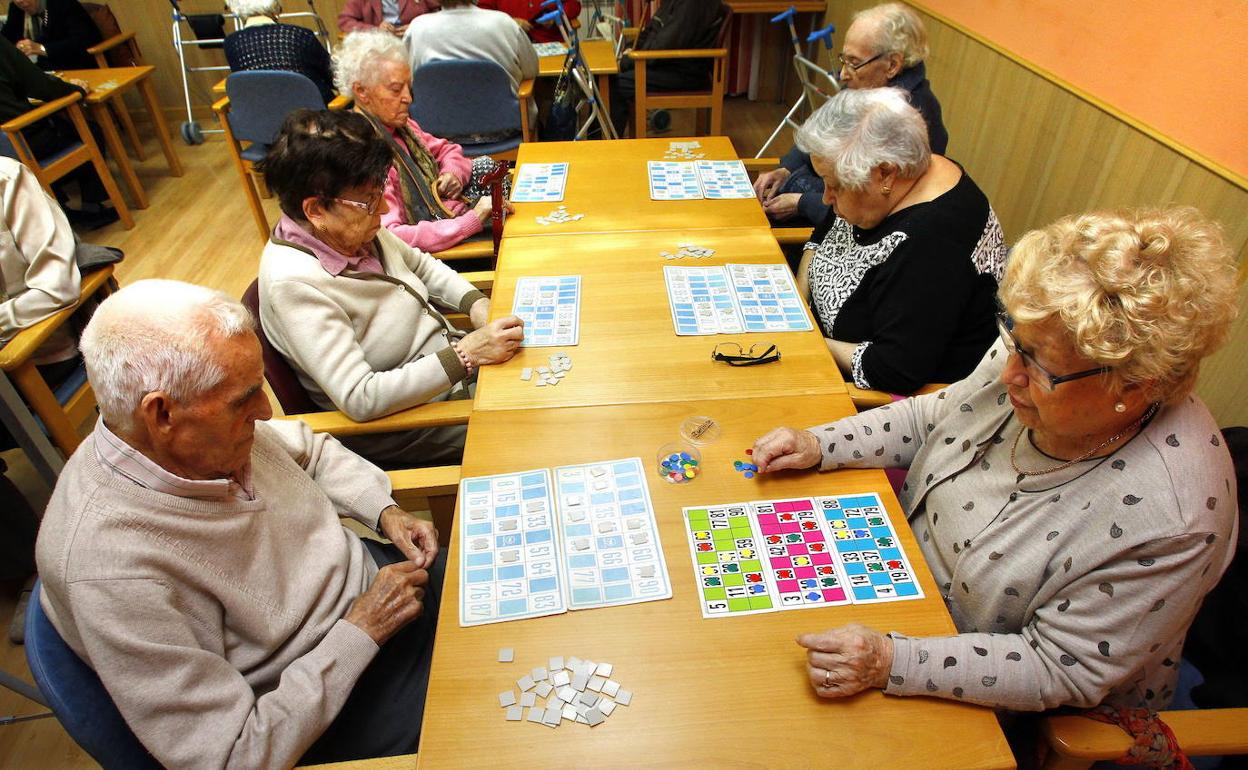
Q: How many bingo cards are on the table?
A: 11